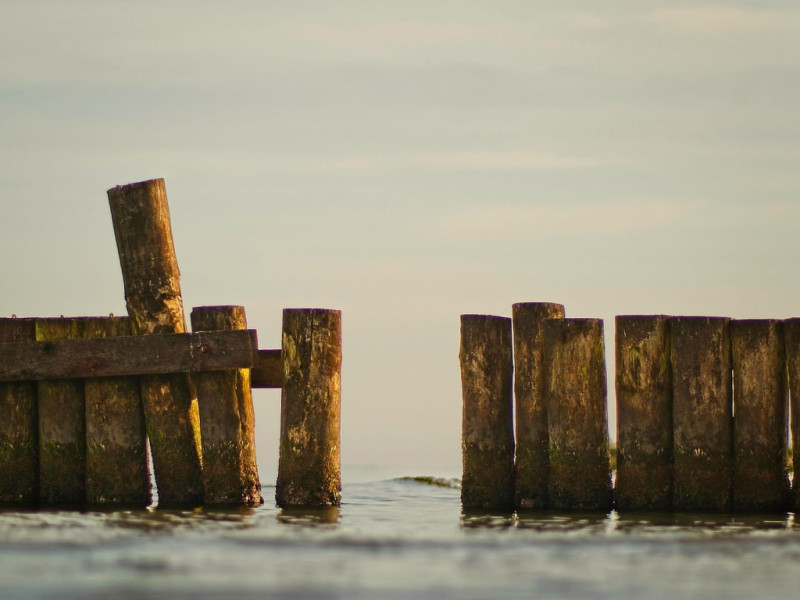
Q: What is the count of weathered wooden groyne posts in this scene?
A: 13